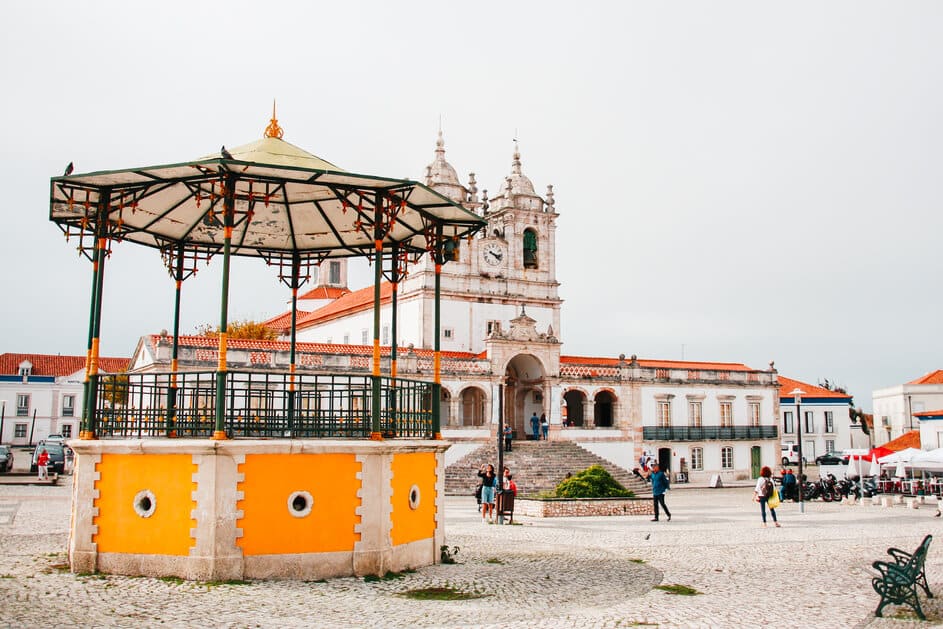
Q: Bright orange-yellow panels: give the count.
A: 3